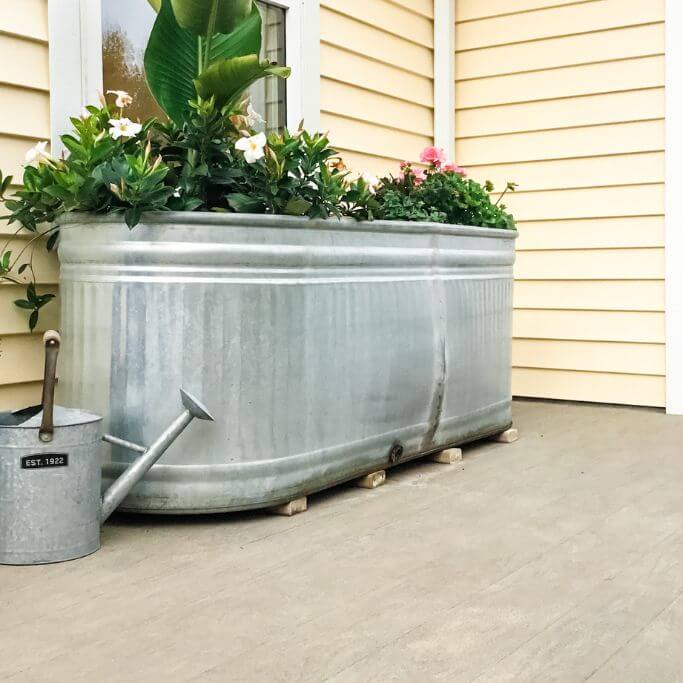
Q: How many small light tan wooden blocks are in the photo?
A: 4